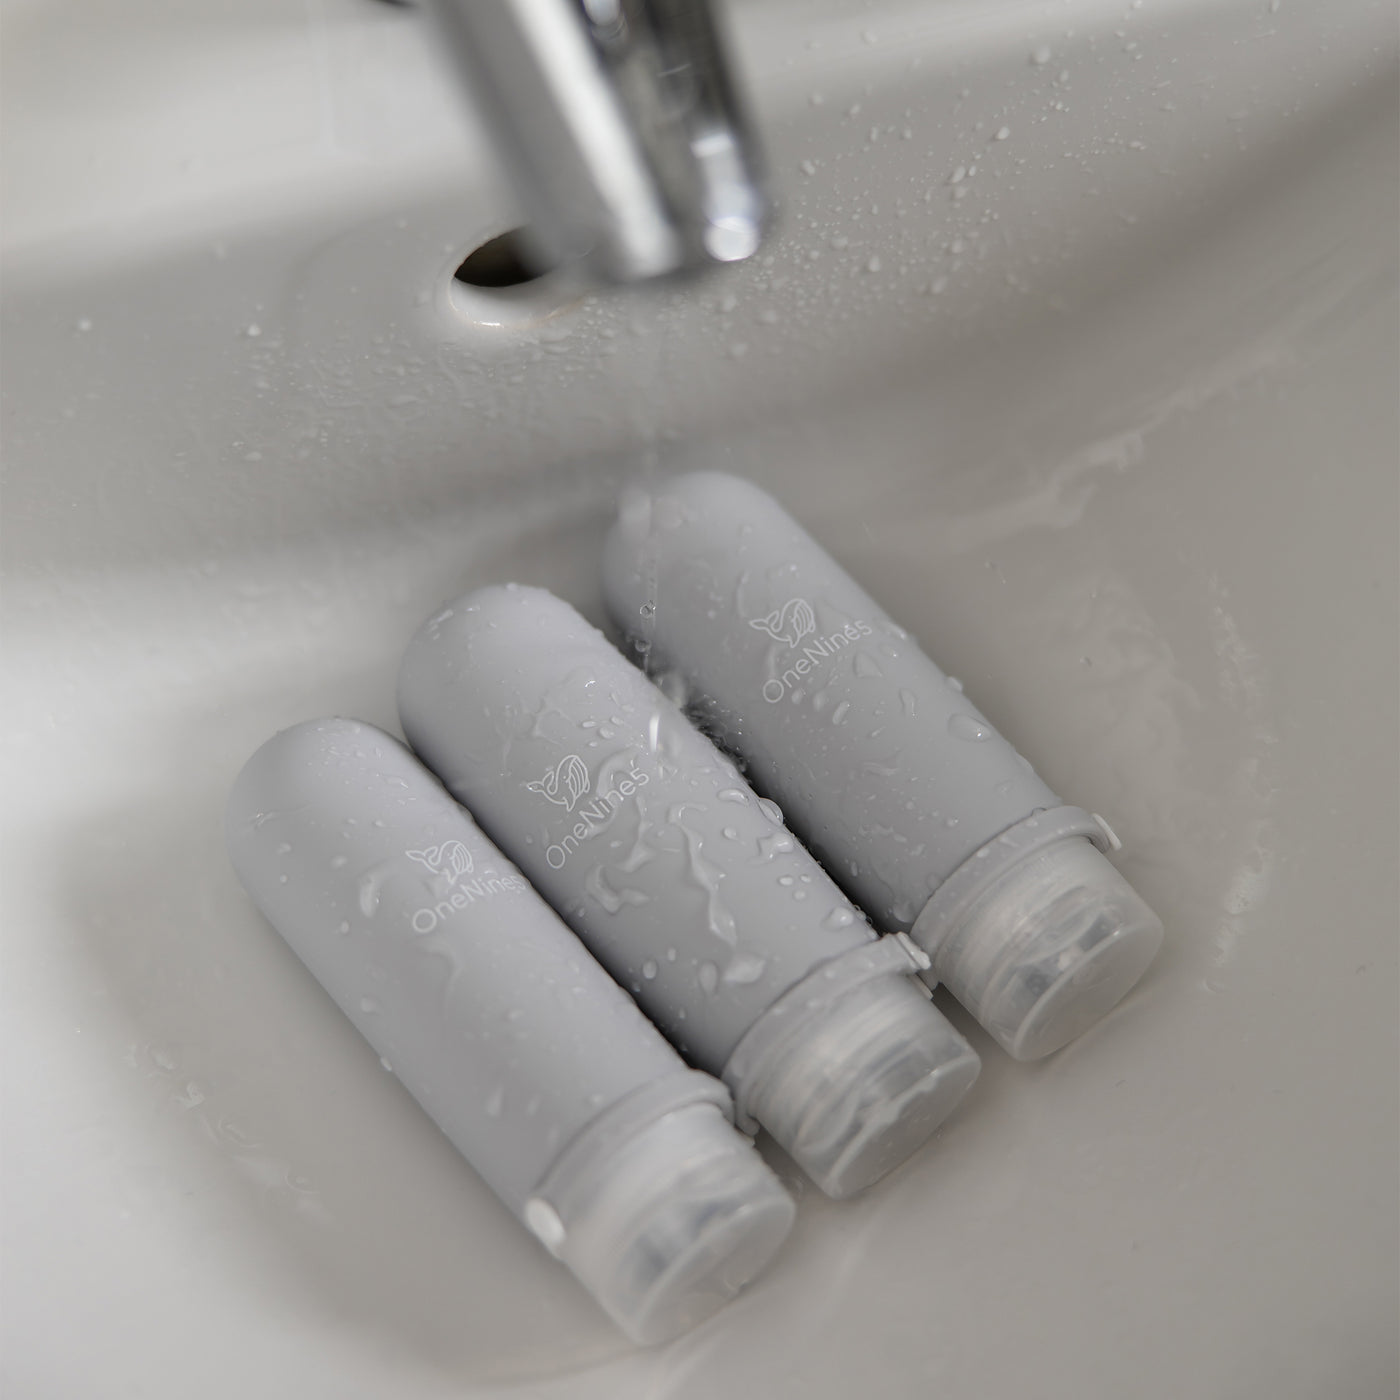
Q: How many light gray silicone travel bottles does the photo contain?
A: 3